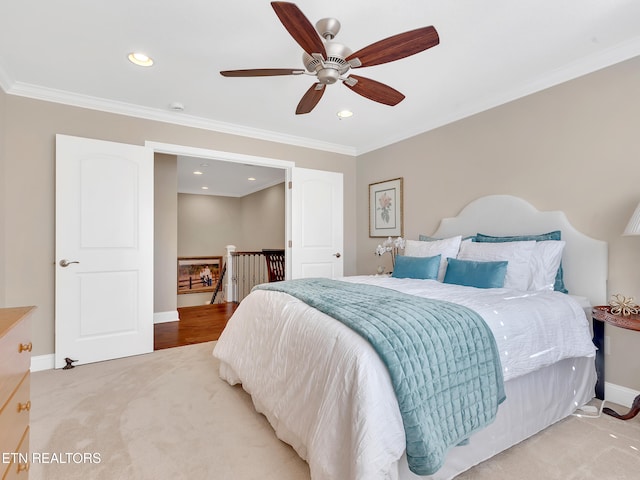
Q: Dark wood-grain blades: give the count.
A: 5